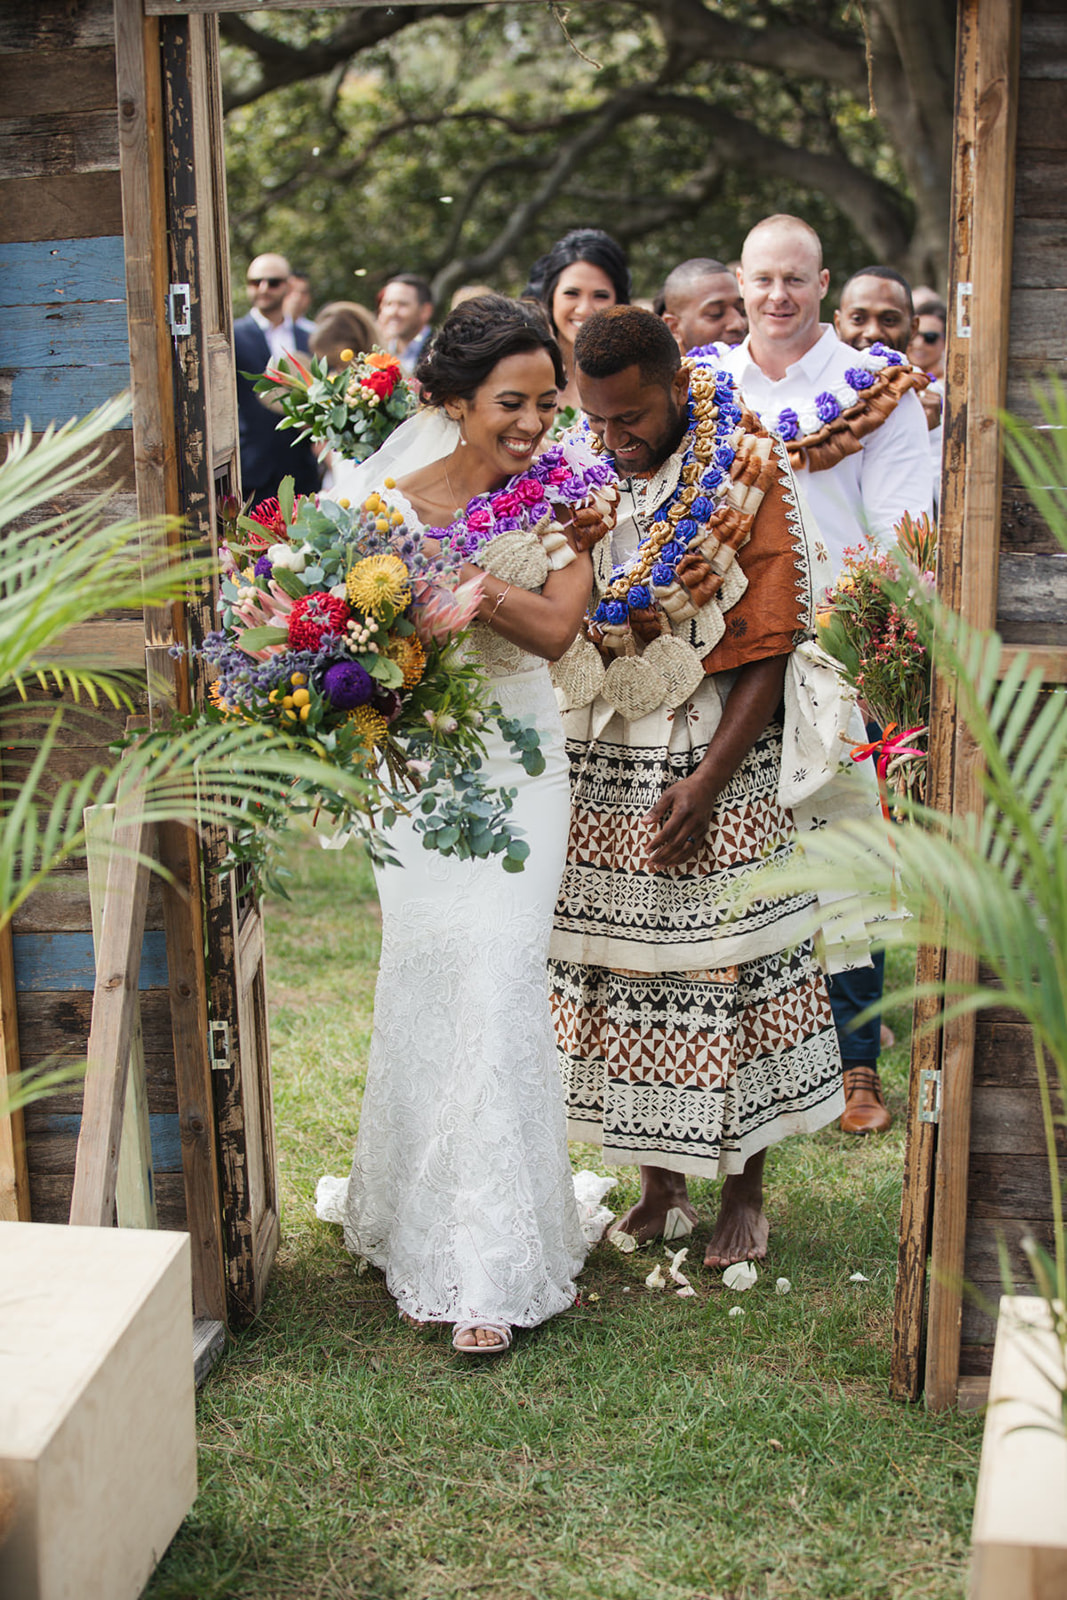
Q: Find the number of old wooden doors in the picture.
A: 2